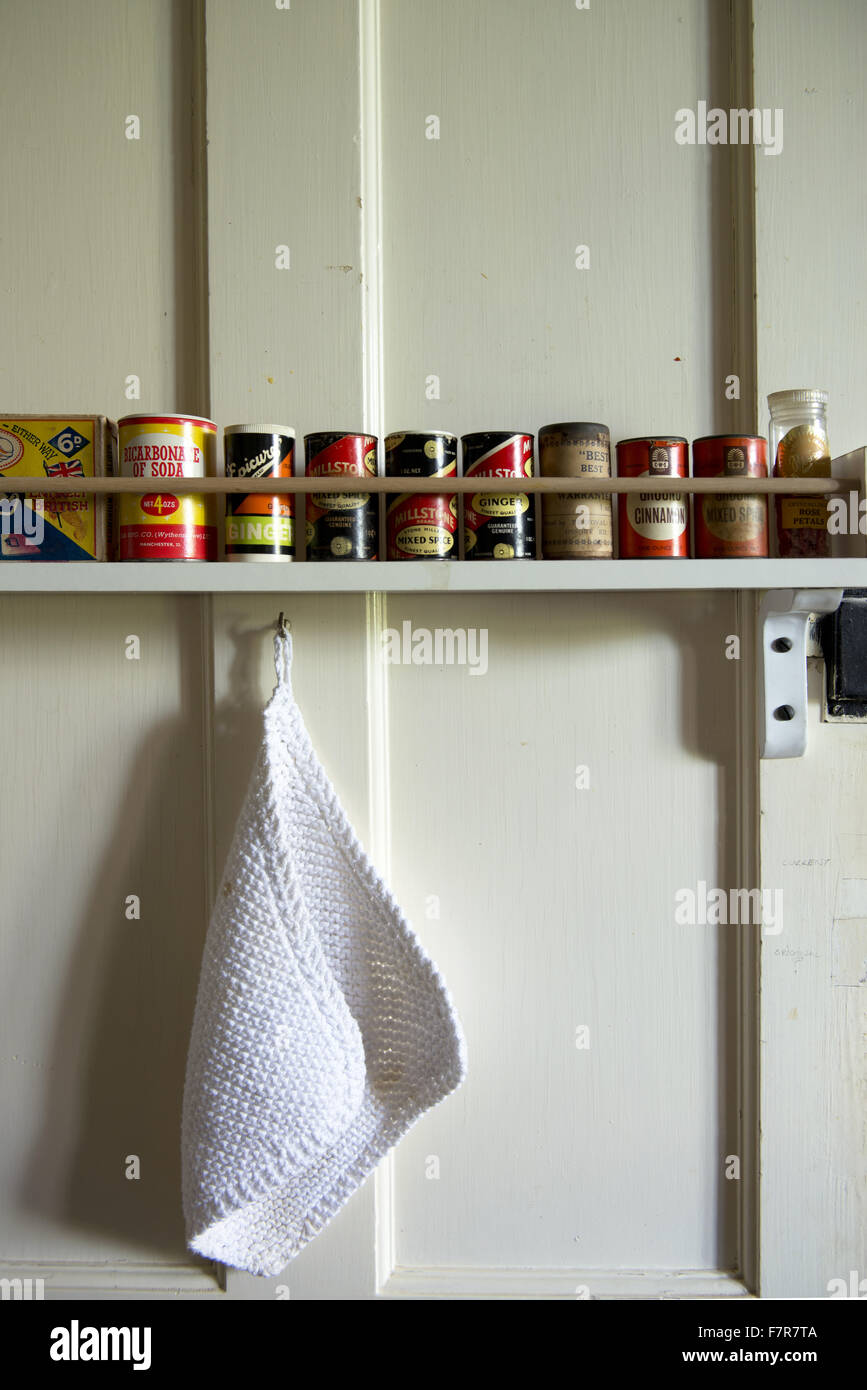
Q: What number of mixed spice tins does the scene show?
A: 3